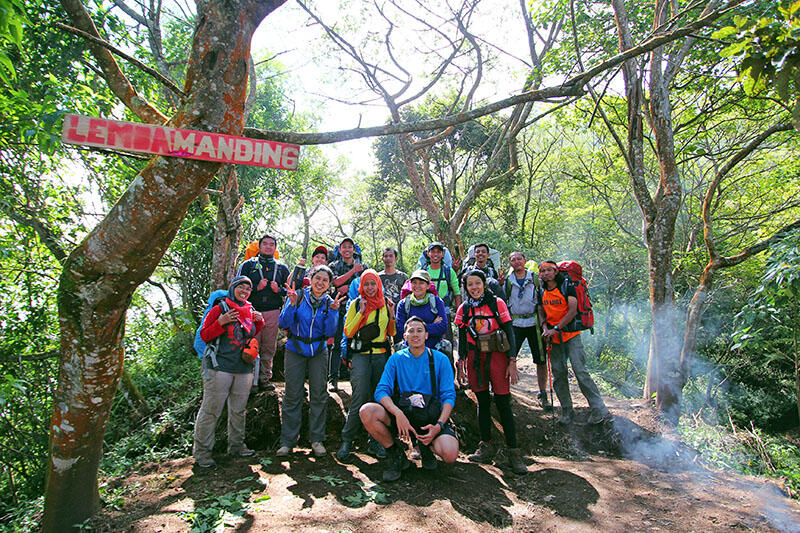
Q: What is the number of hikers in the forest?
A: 14